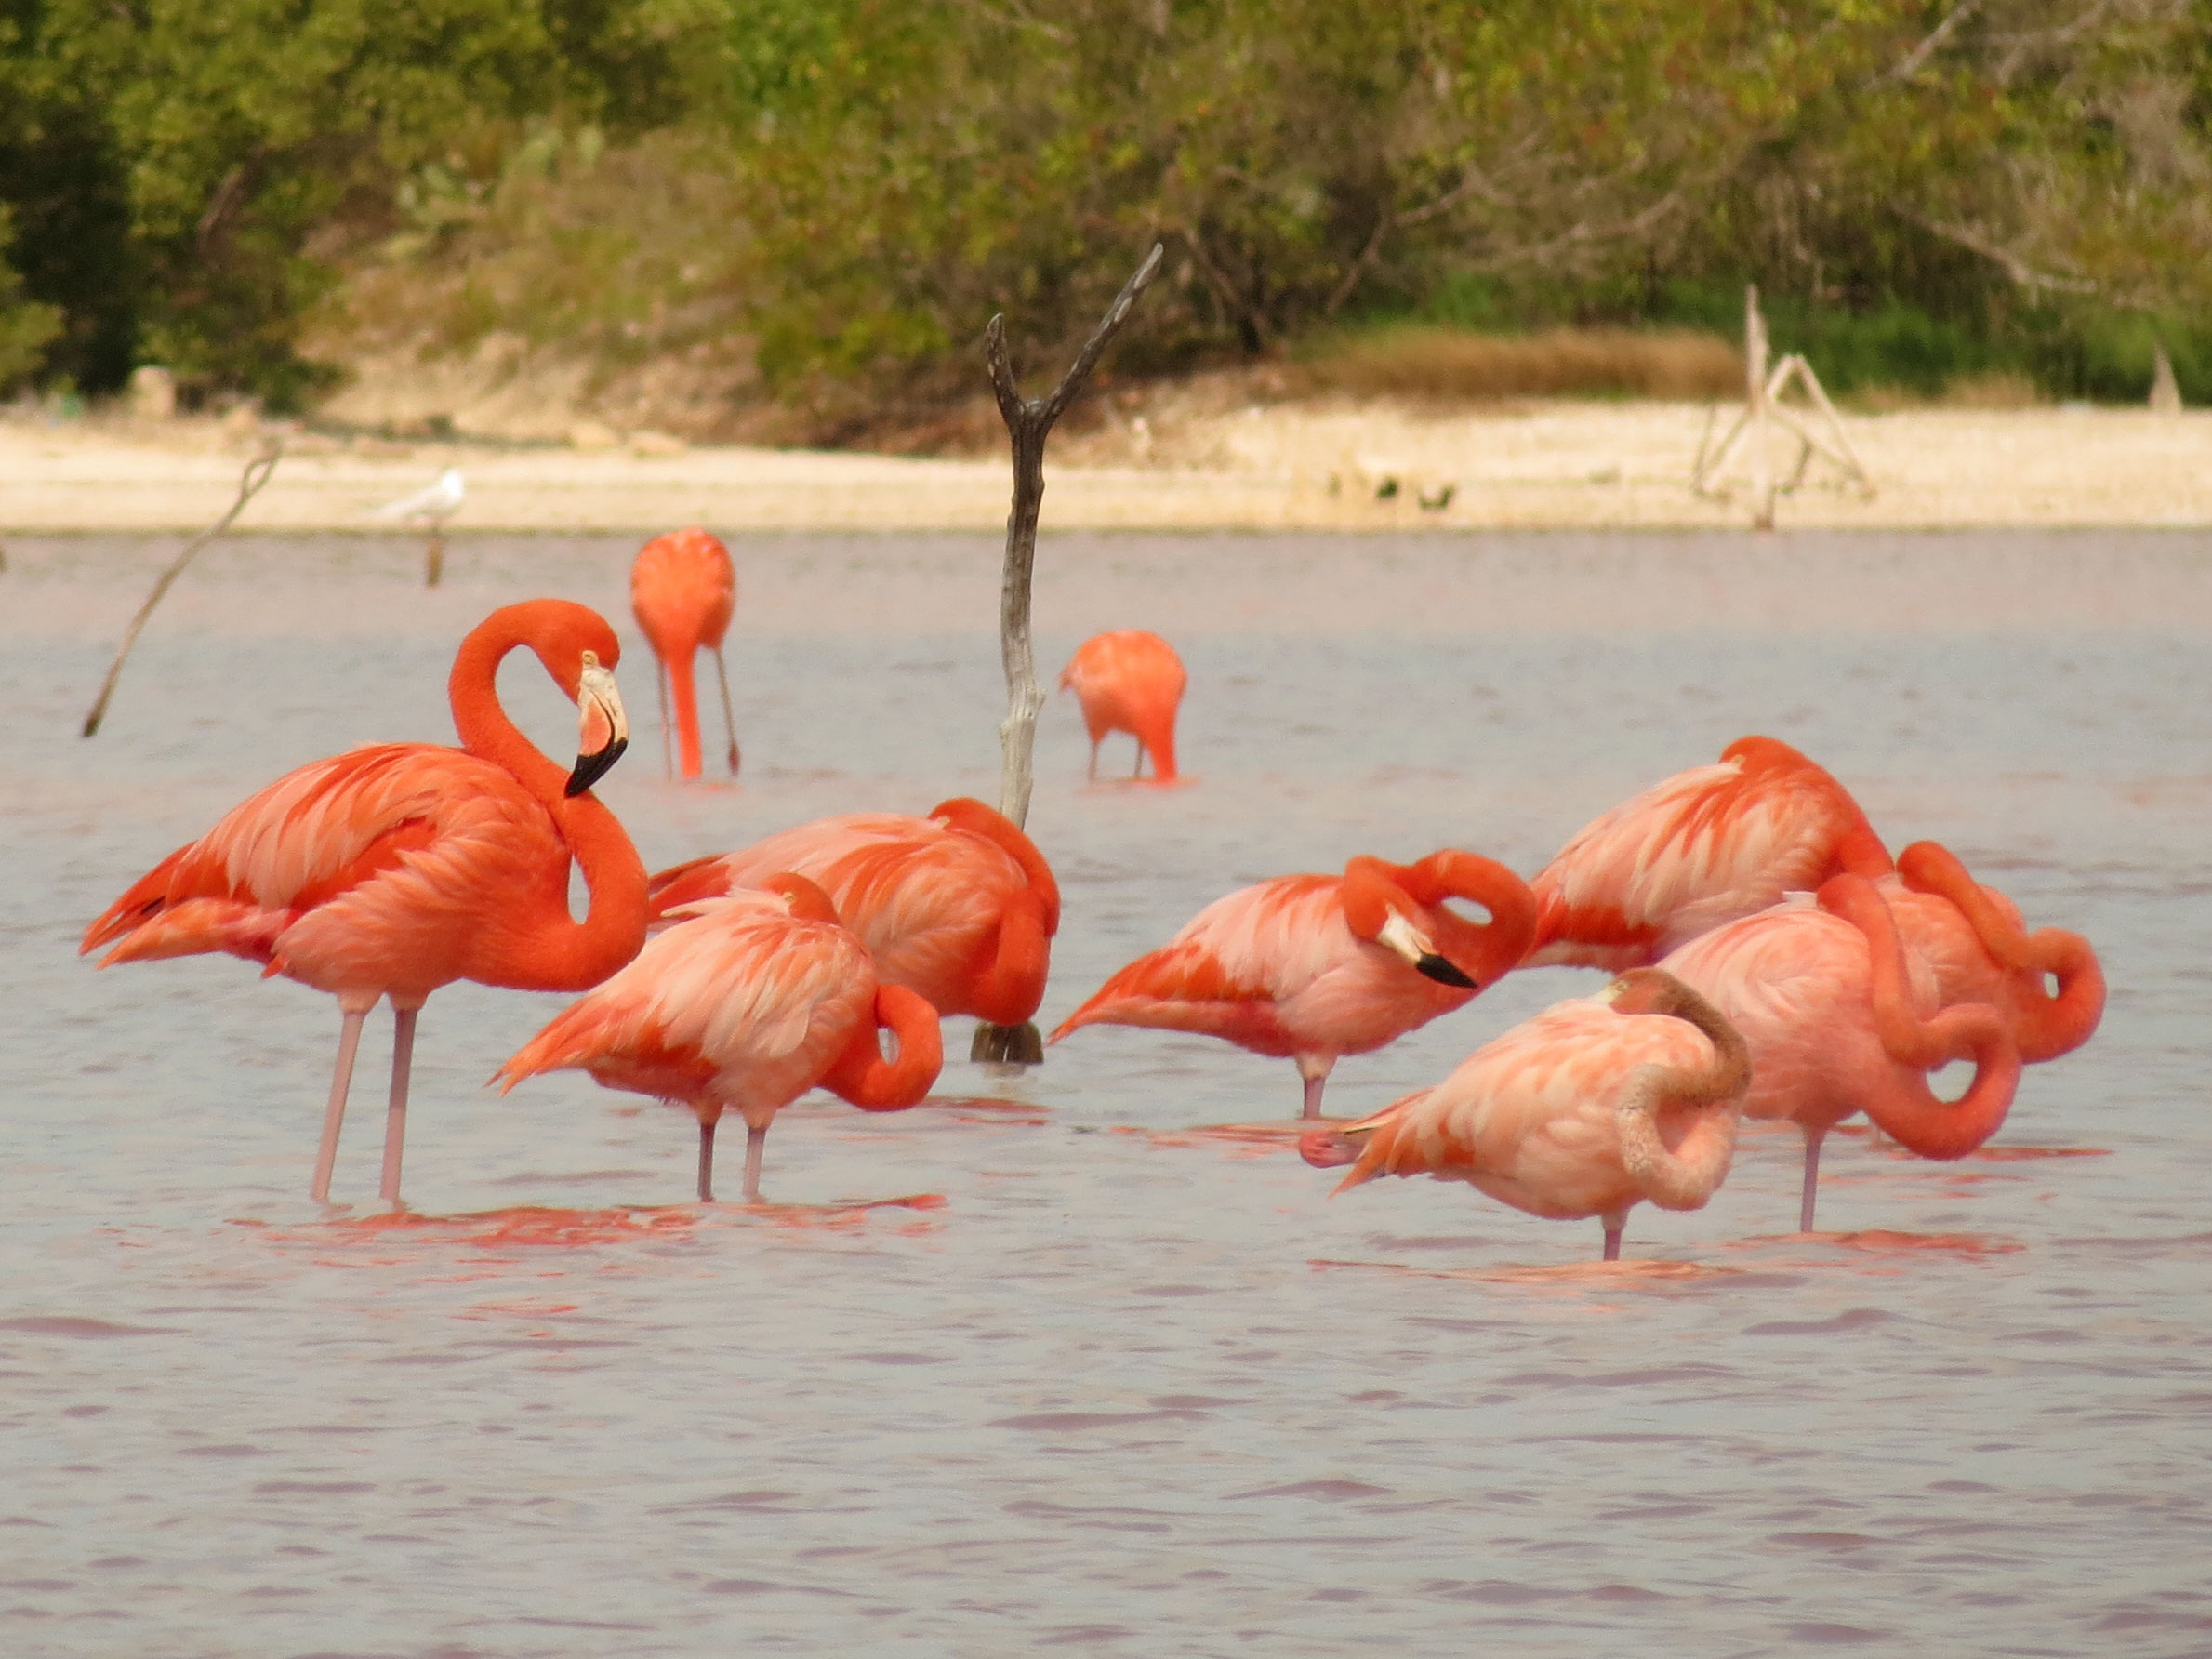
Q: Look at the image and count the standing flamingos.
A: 10